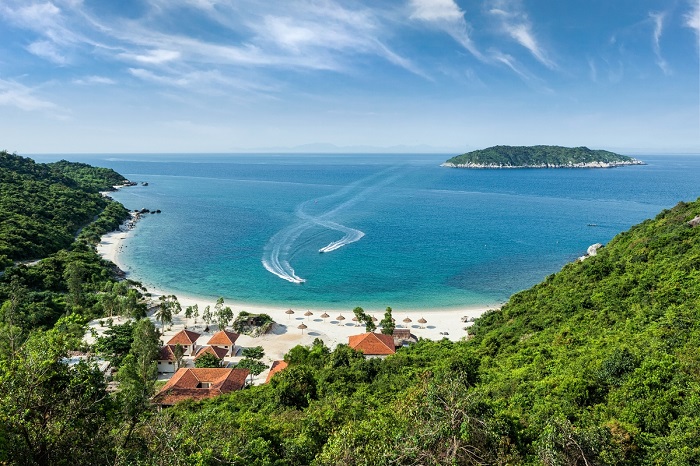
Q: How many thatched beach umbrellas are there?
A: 10